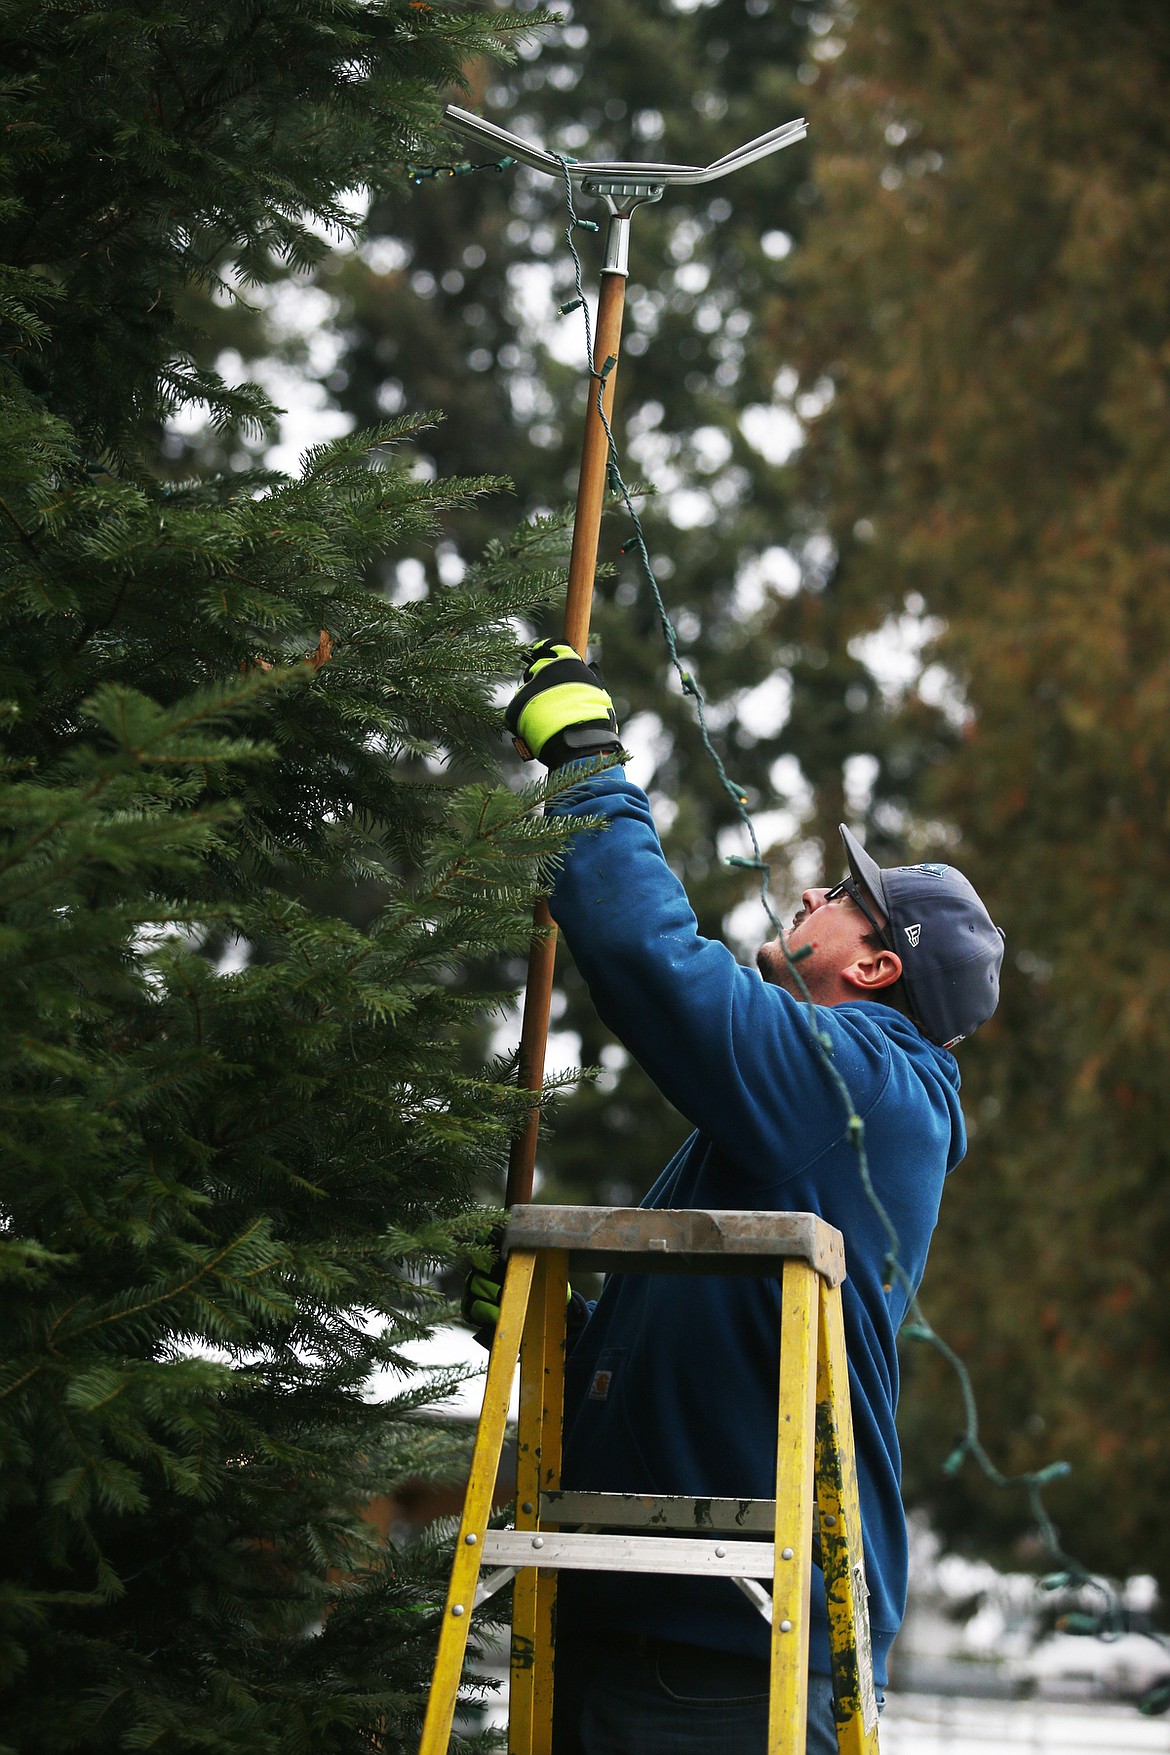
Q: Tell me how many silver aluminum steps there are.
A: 2